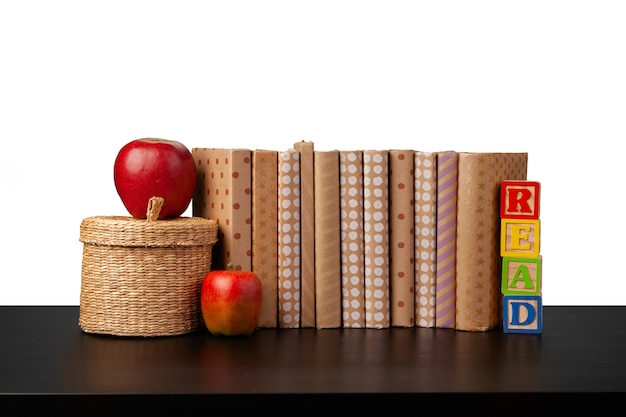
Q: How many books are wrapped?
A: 11